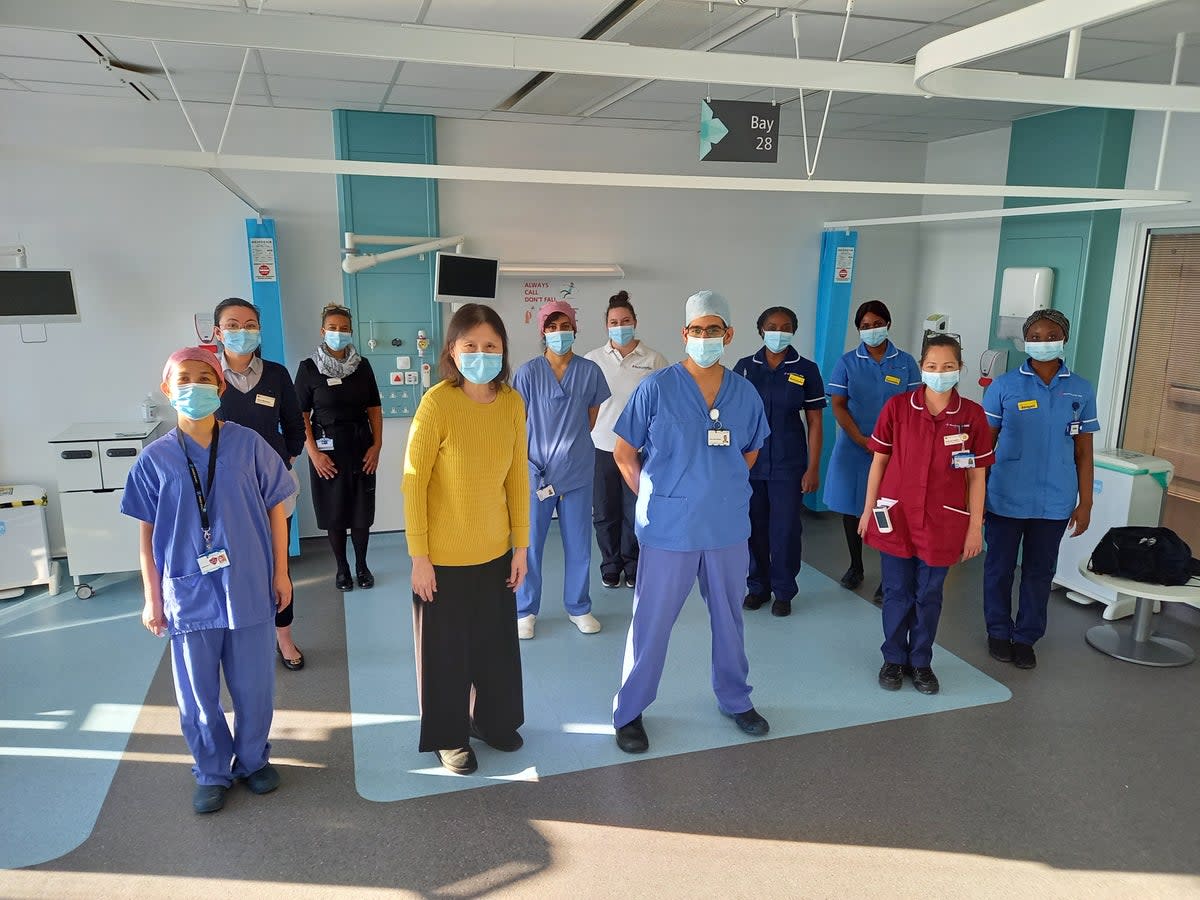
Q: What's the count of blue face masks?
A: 11